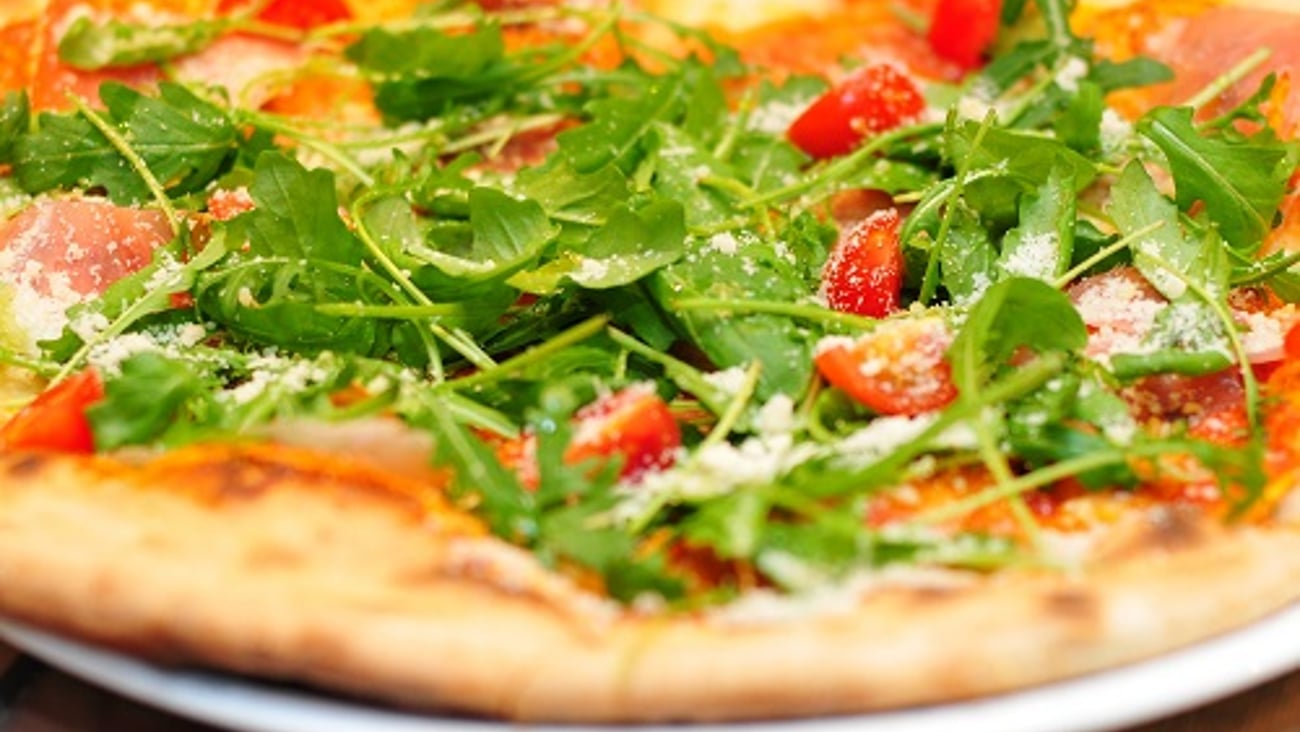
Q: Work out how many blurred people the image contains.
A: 0